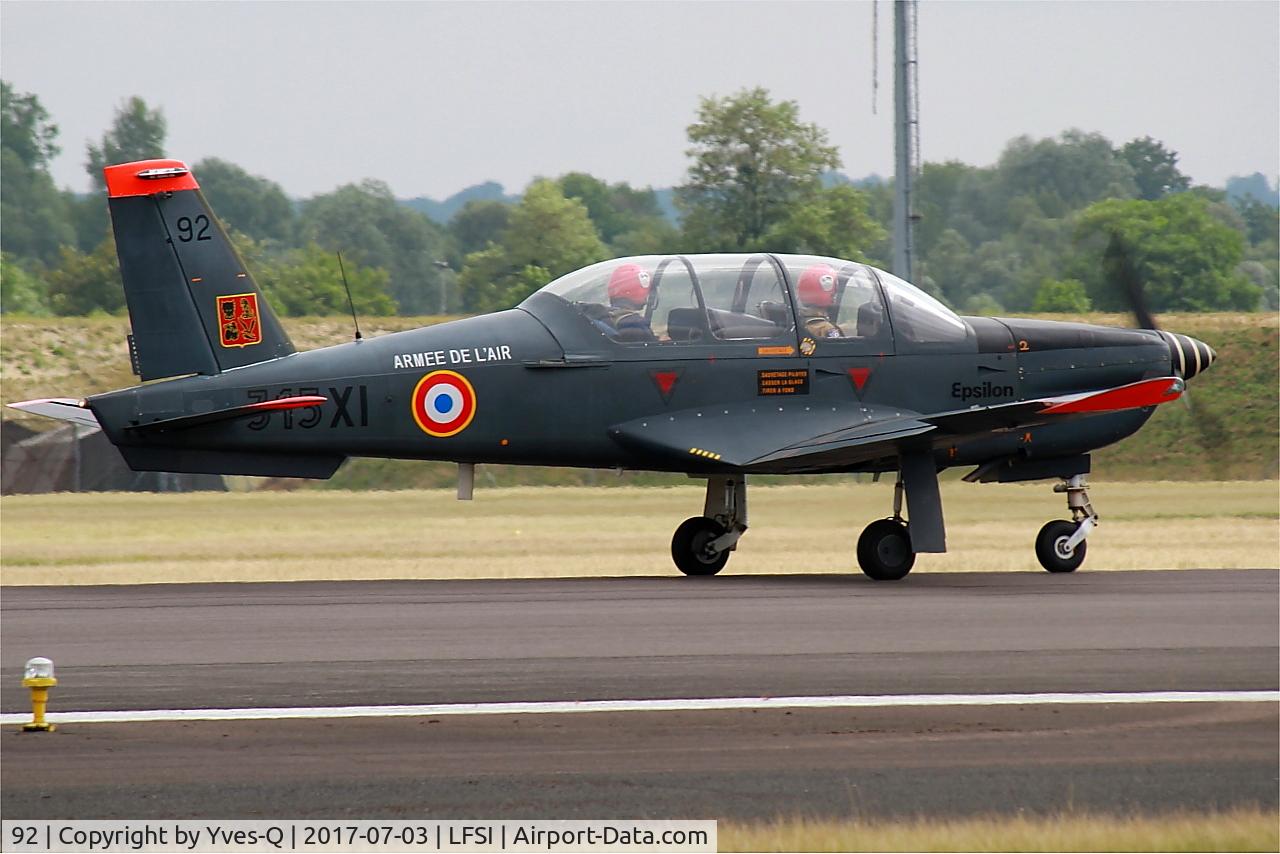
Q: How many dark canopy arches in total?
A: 3